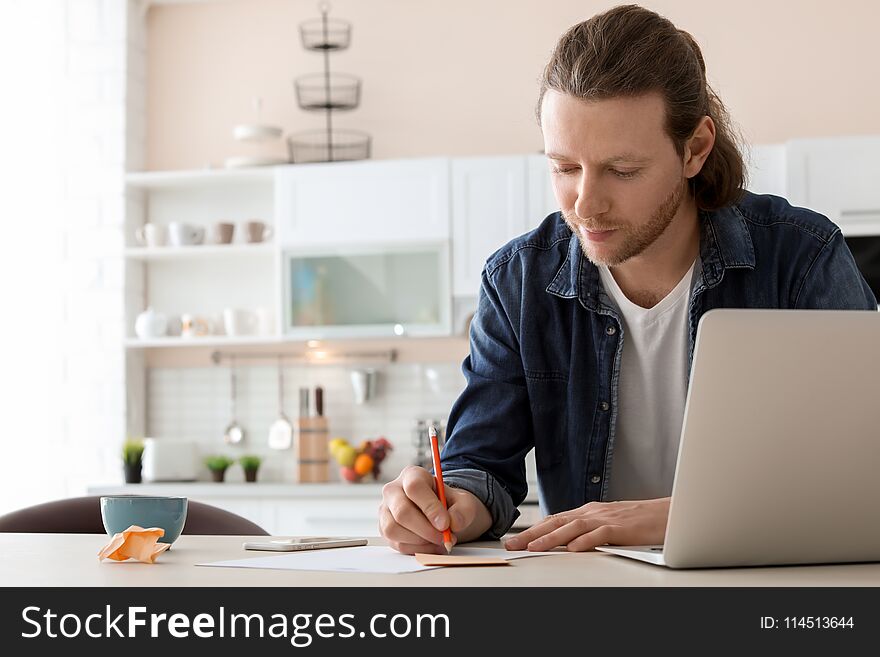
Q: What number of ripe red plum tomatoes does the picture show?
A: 0